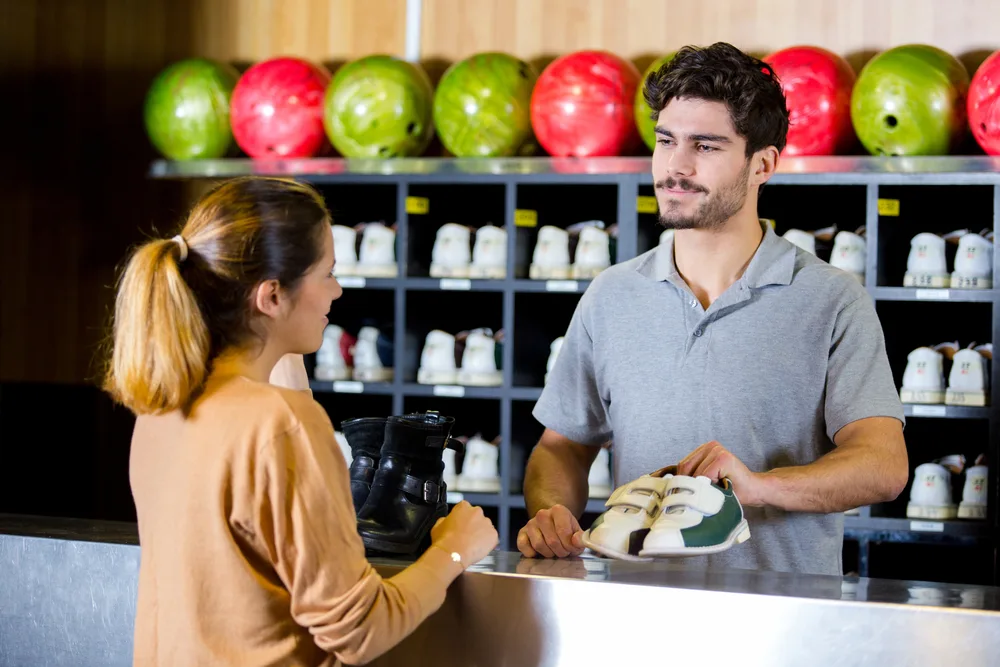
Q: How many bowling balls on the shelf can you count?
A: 9